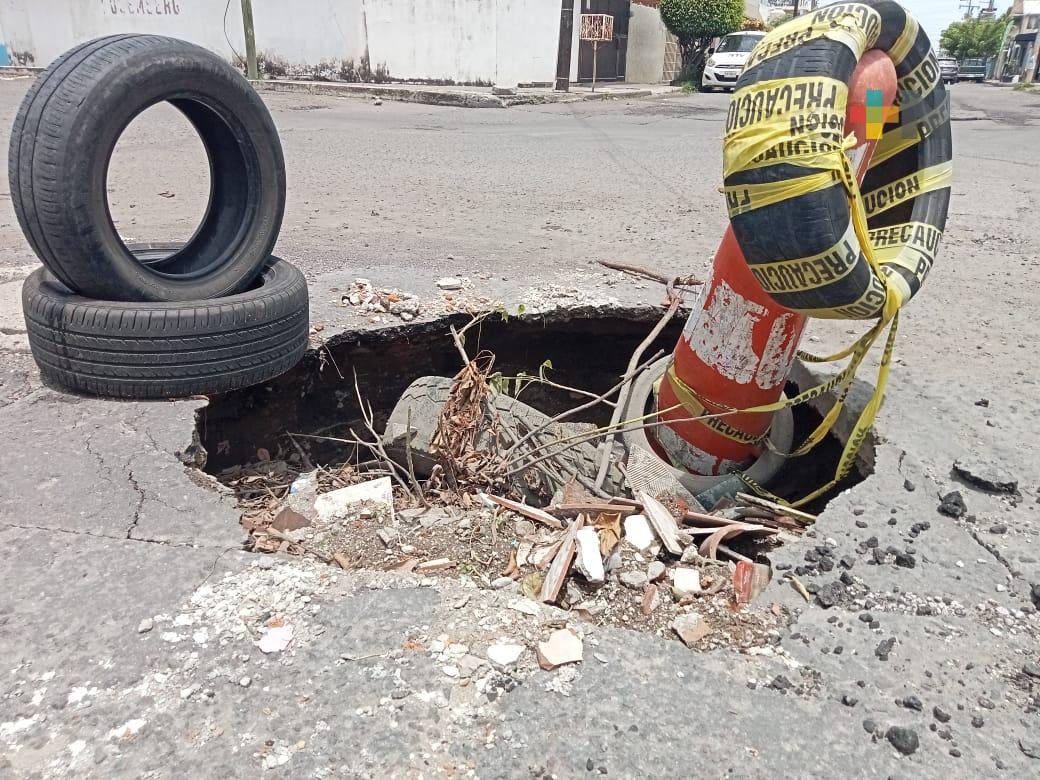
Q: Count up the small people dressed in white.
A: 0